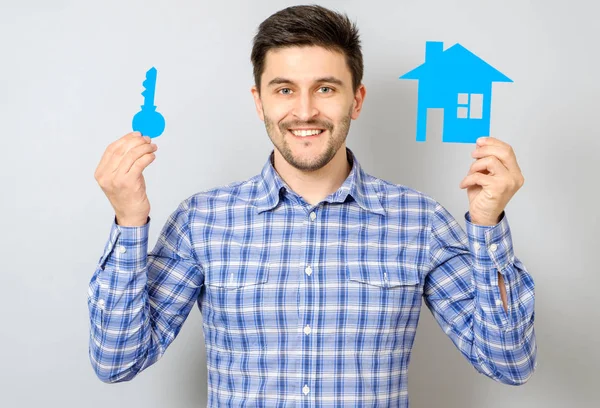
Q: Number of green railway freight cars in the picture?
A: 0